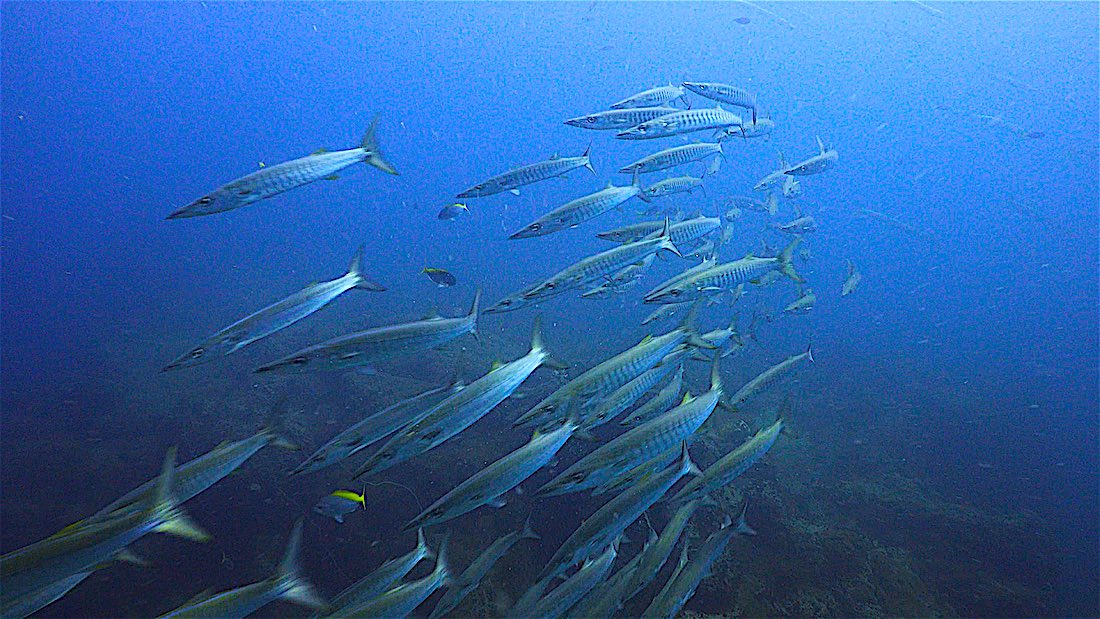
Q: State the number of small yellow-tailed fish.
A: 3